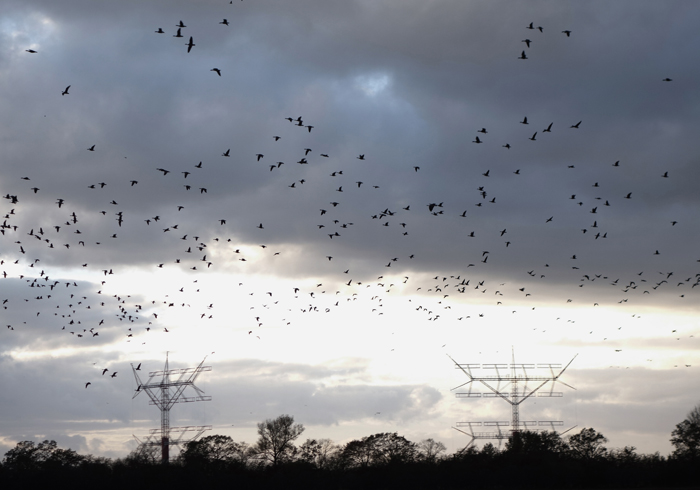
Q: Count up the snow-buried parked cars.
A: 0